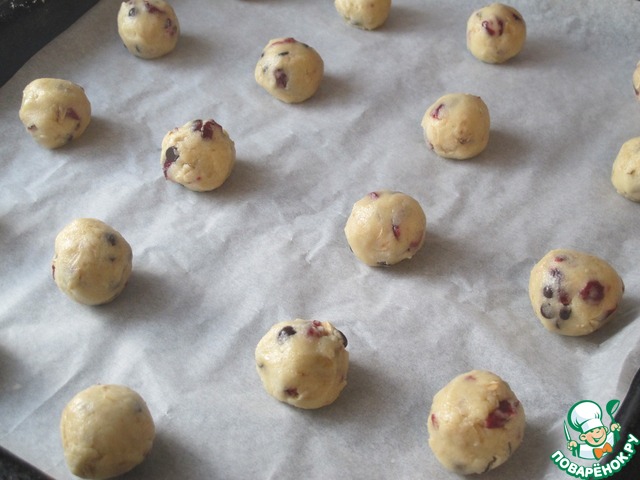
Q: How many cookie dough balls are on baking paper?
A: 15